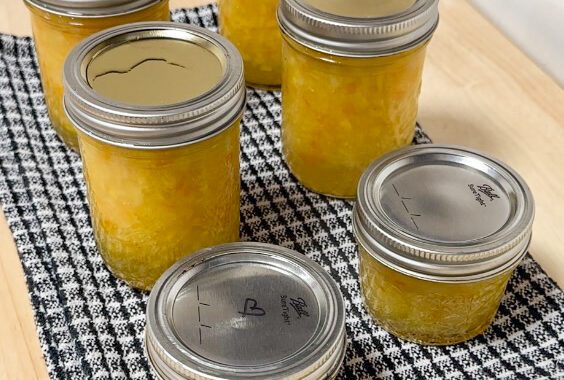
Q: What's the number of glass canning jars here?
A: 6